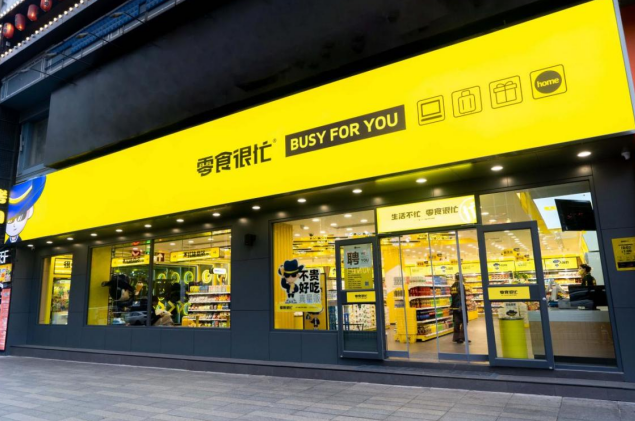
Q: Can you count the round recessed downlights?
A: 14